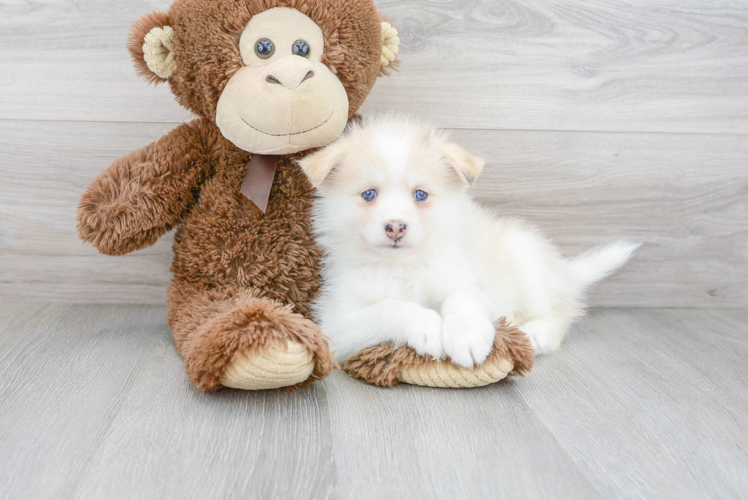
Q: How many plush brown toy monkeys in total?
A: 1